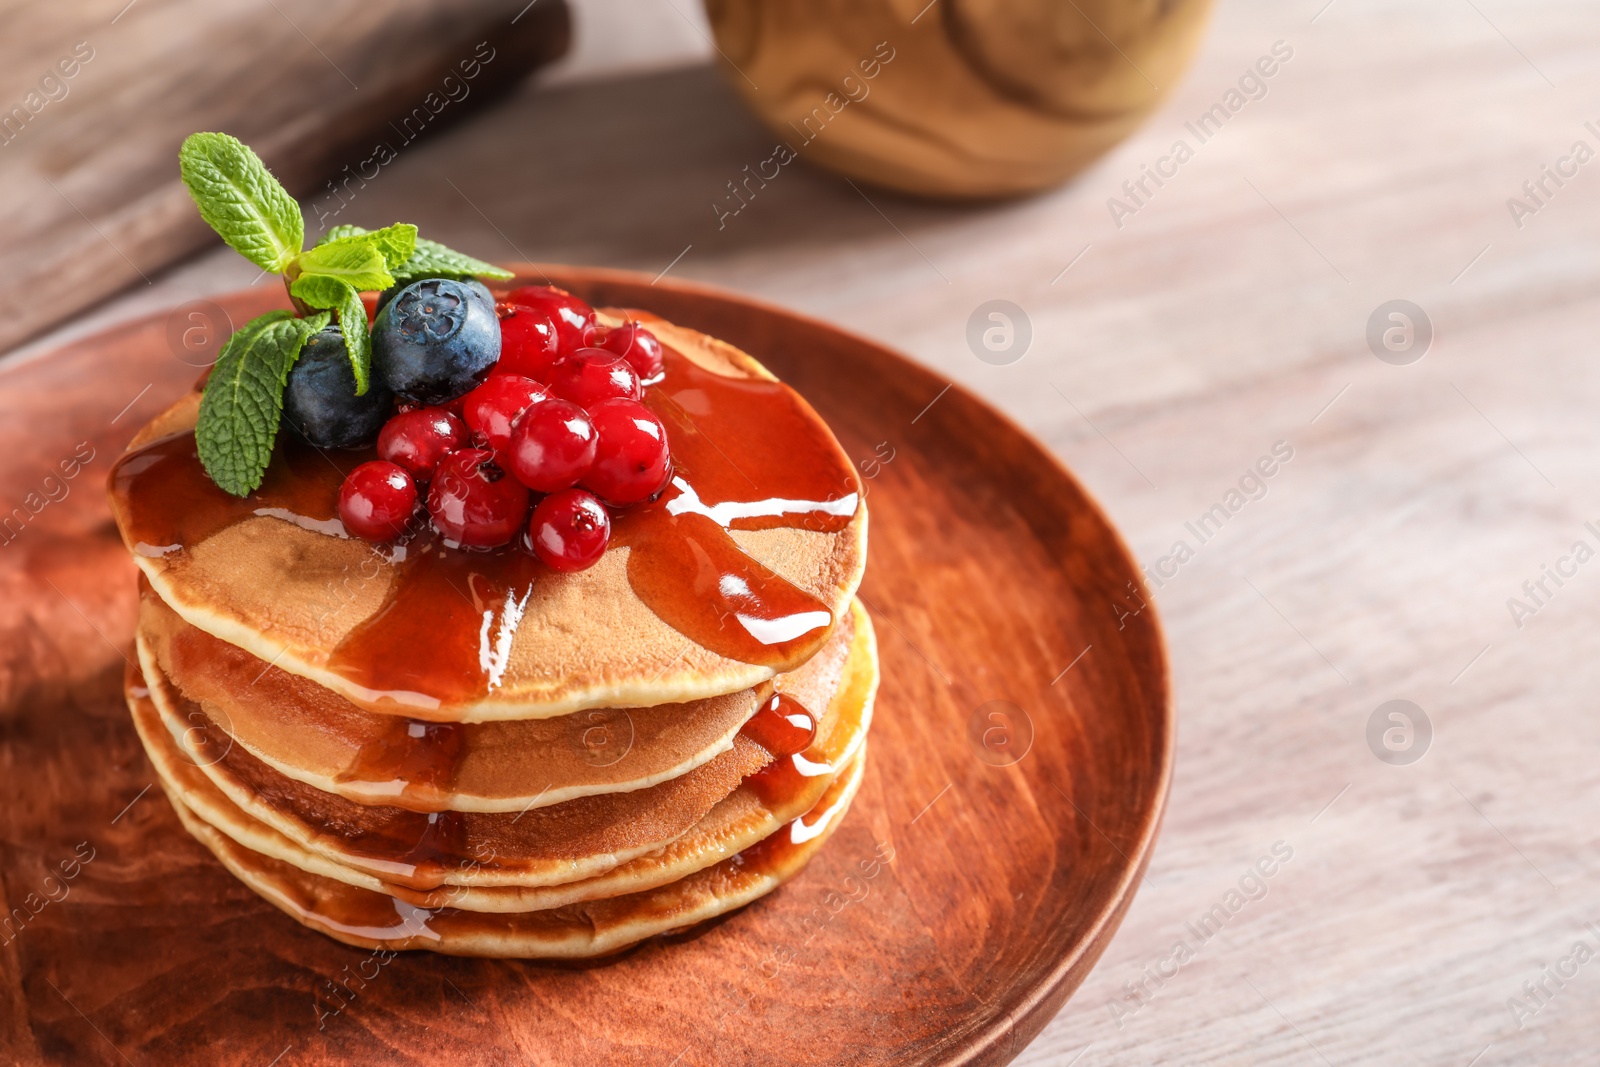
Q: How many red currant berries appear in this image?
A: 11